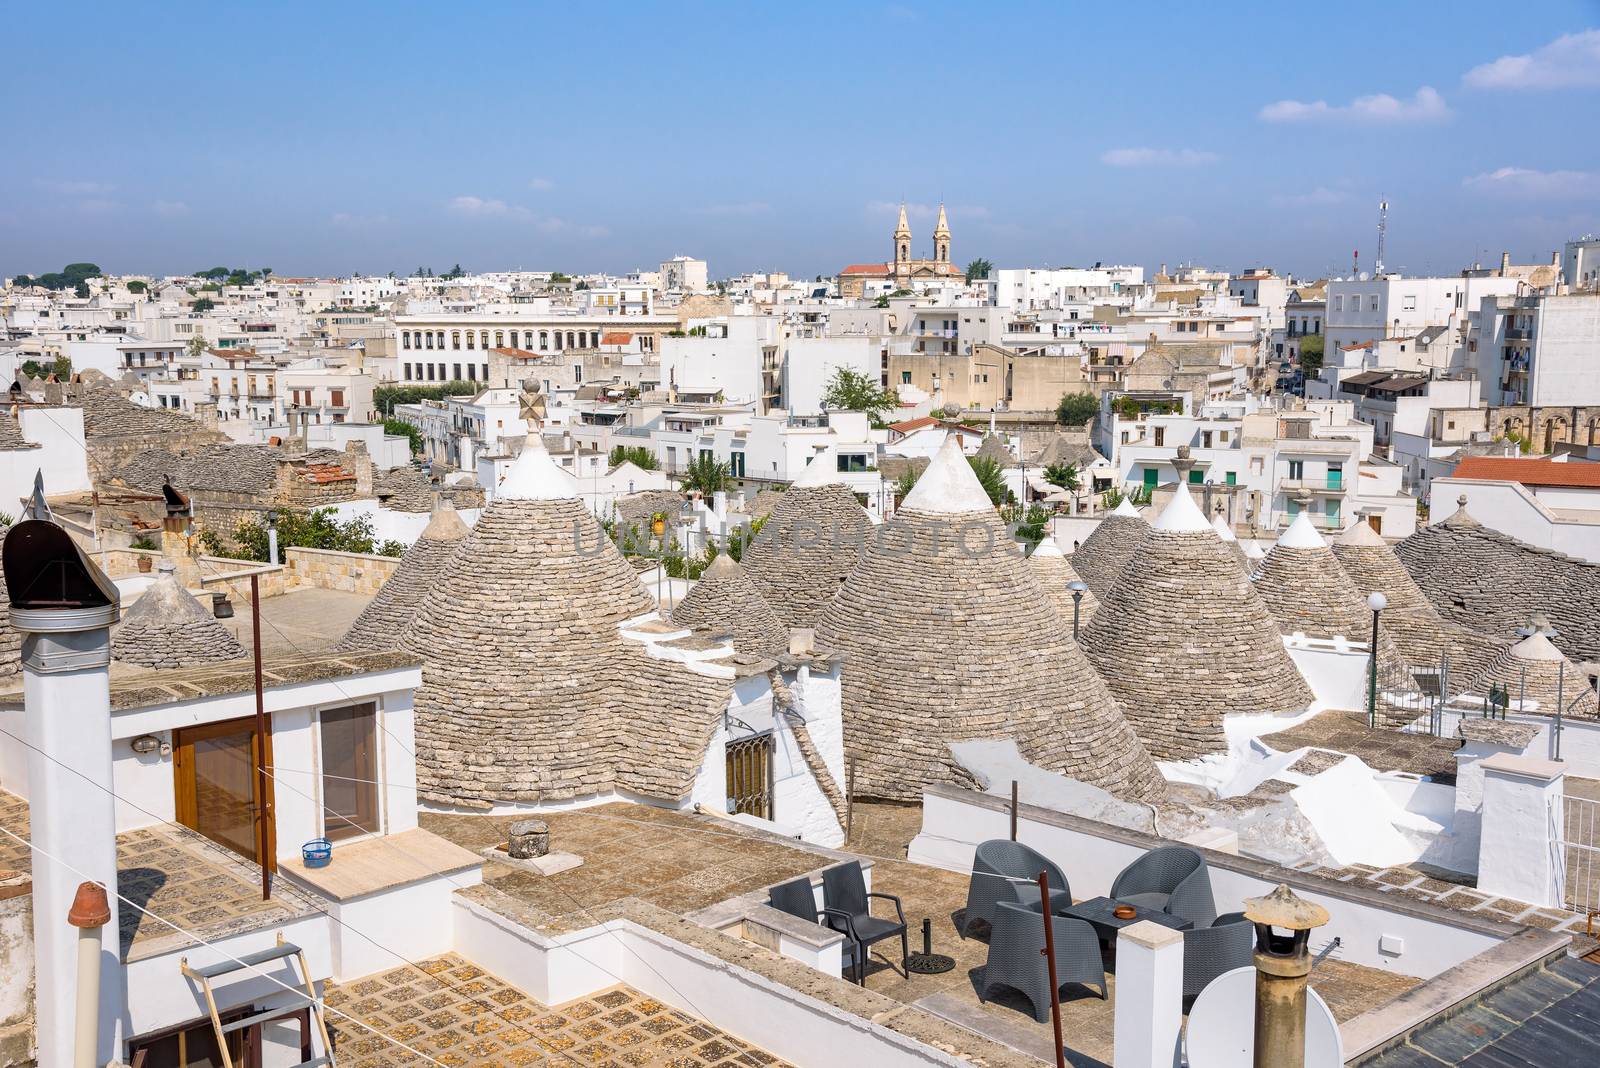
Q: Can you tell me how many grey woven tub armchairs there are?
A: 4